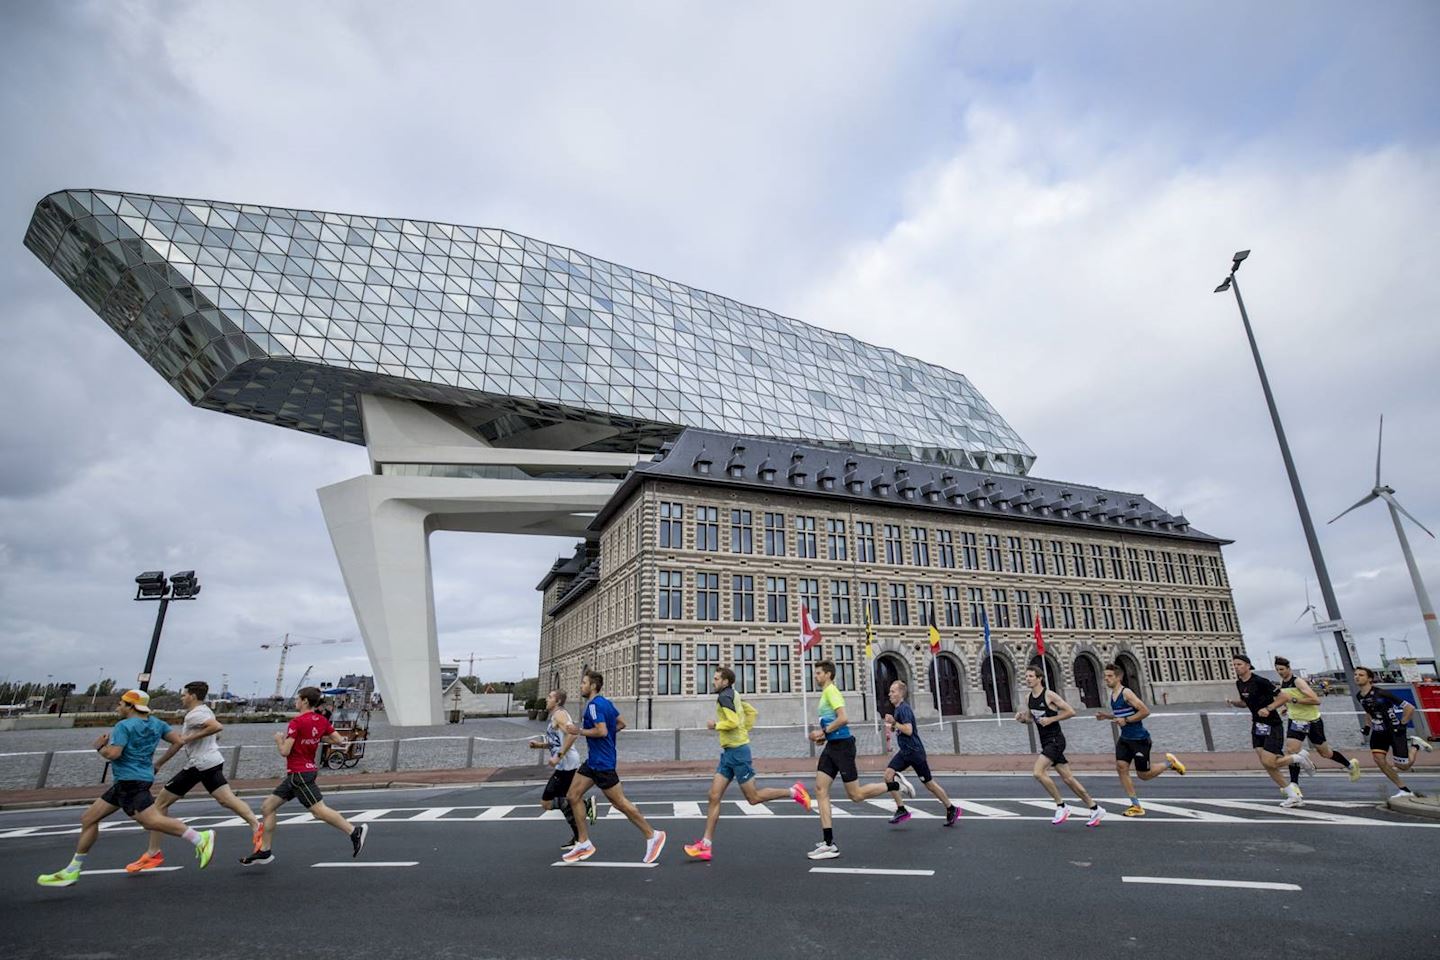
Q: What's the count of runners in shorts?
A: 13